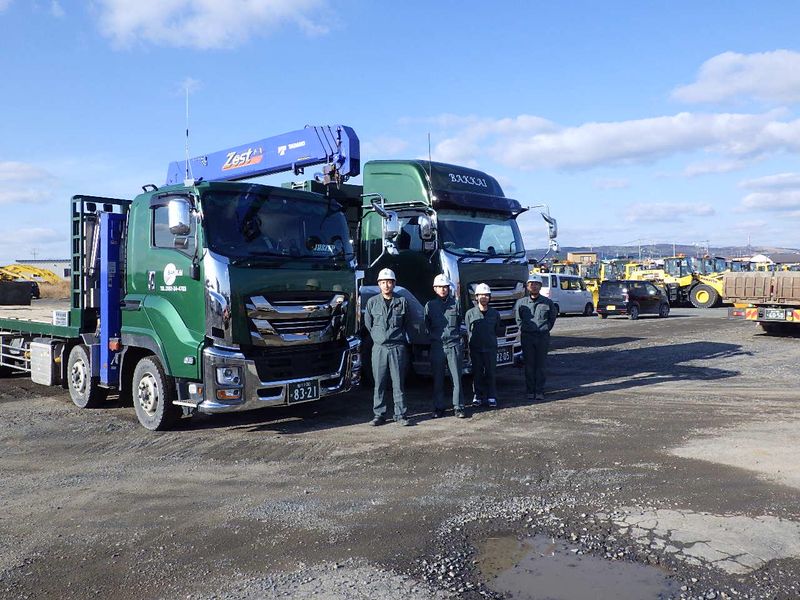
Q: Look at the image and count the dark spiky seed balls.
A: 0